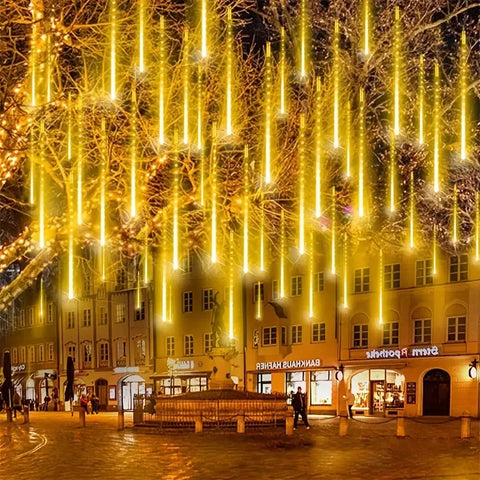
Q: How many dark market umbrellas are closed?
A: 2